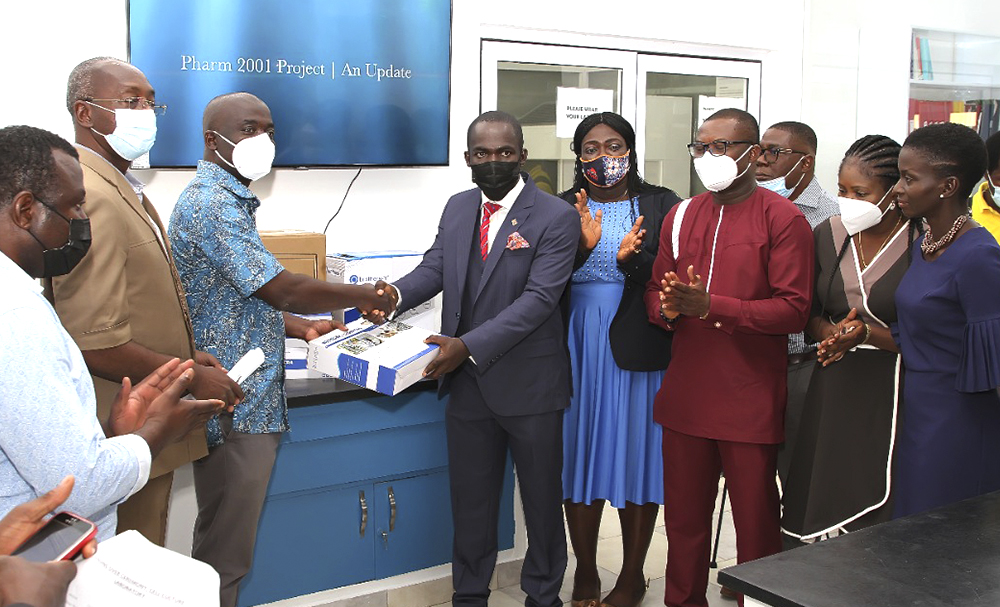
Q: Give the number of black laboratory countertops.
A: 2